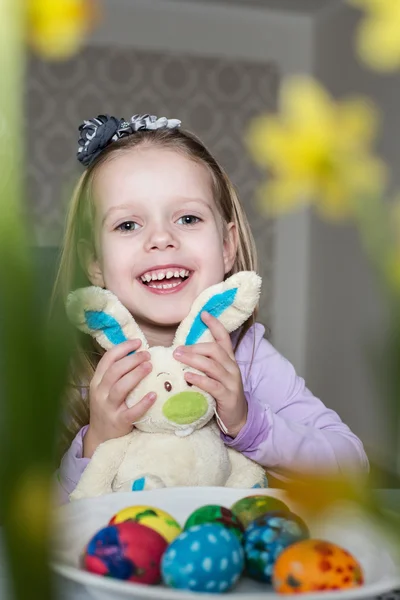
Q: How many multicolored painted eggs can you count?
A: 7